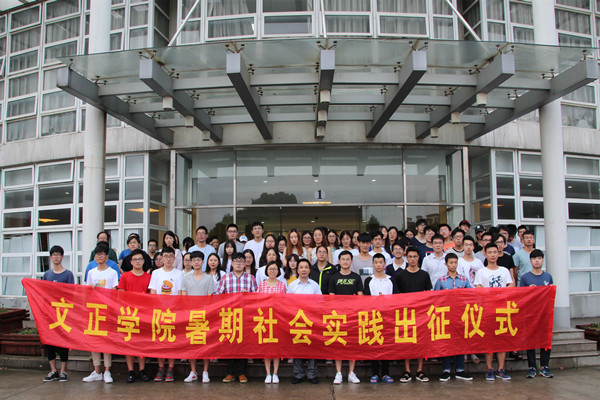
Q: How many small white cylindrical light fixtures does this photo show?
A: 9